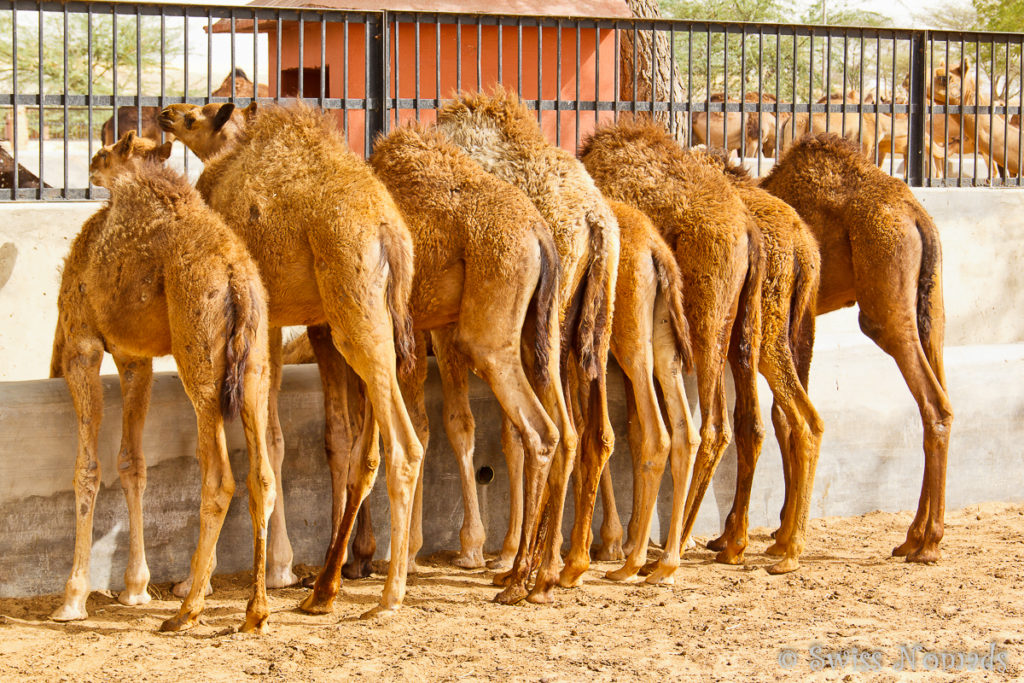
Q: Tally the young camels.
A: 8